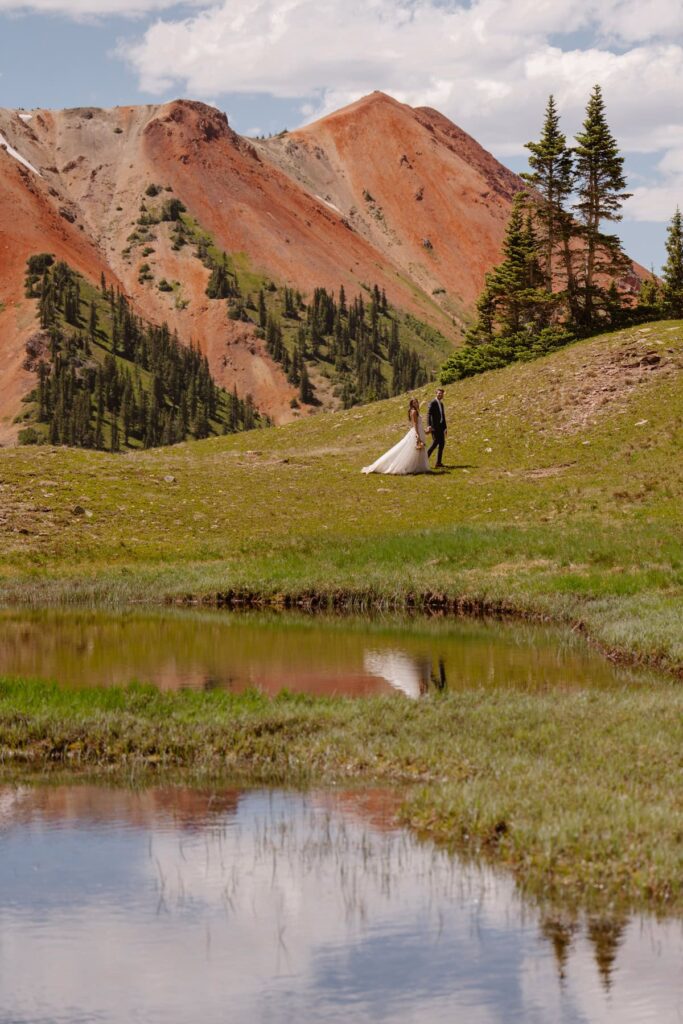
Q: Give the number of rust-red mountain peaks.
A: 2